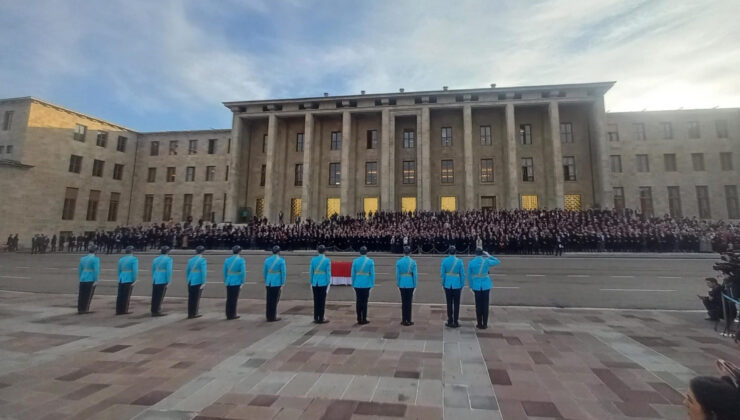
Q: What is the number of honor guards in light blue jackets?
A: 11